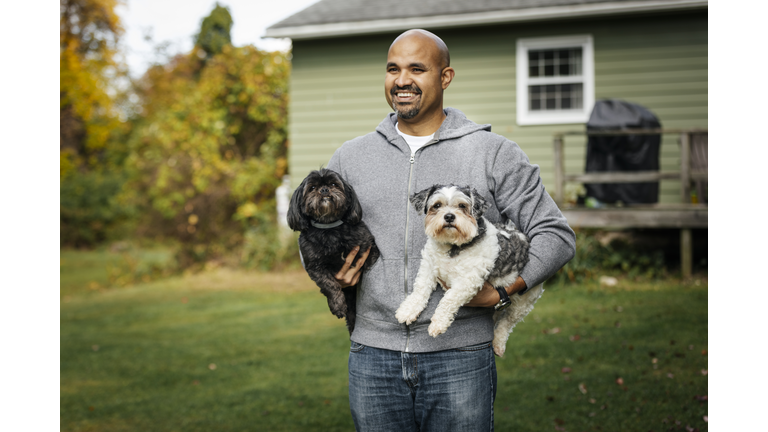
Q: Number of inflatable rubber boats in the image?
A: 0